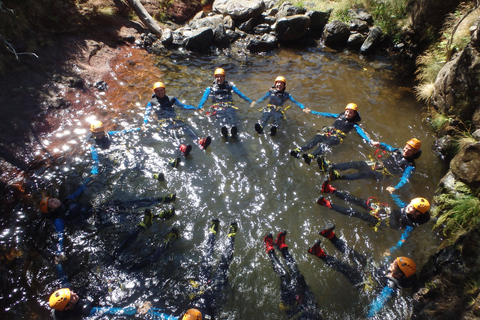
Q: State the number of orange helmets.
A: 11